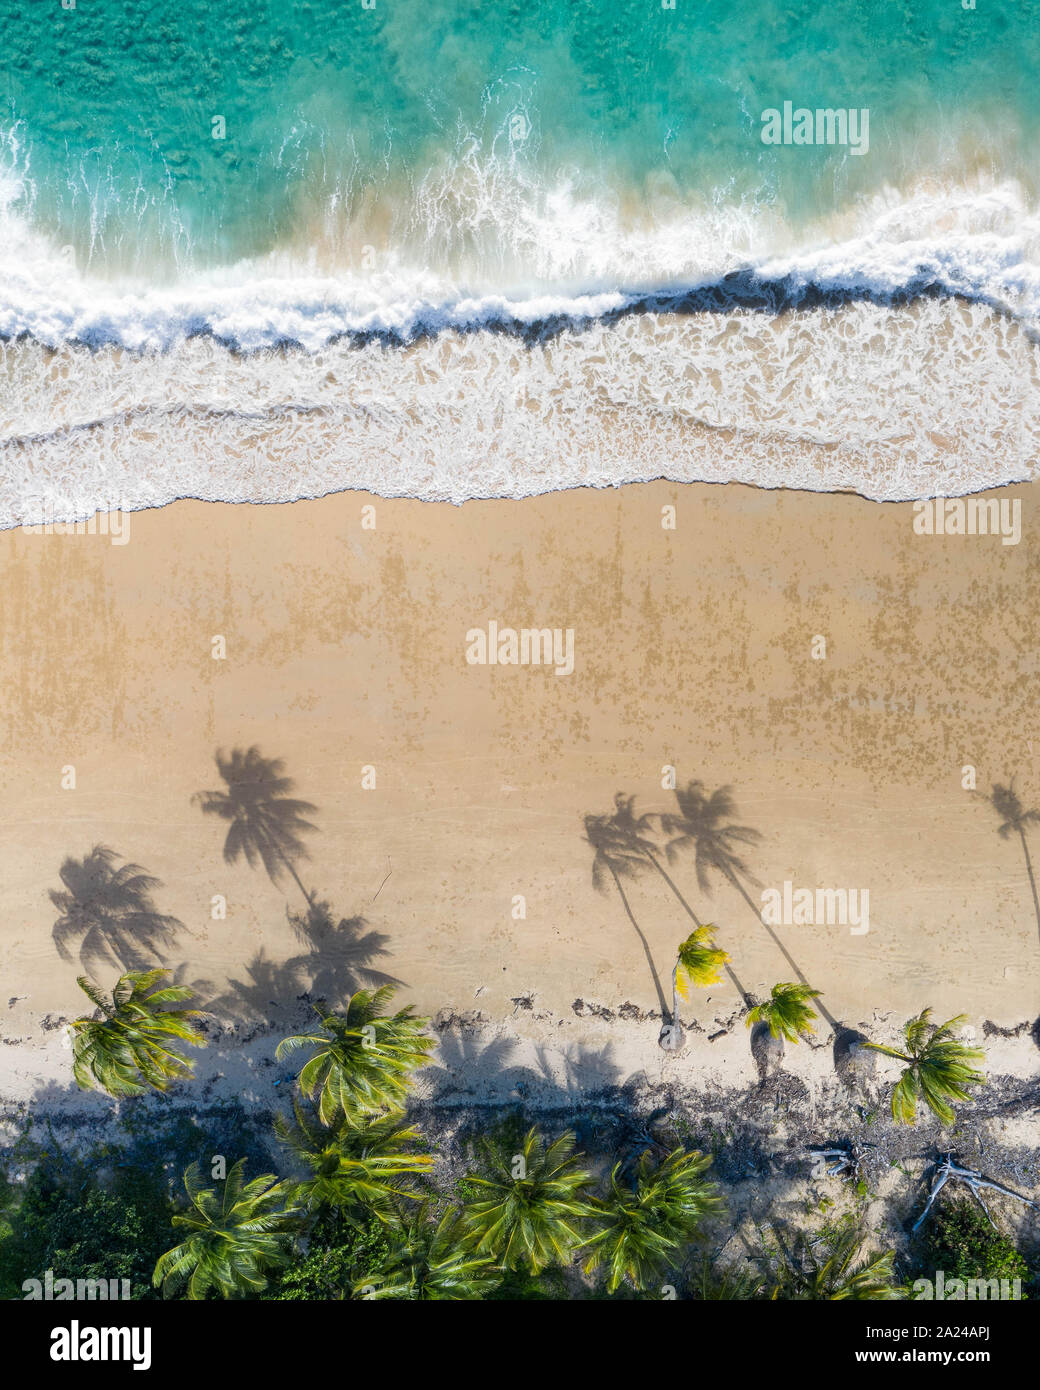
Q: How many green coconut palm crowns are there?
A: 11